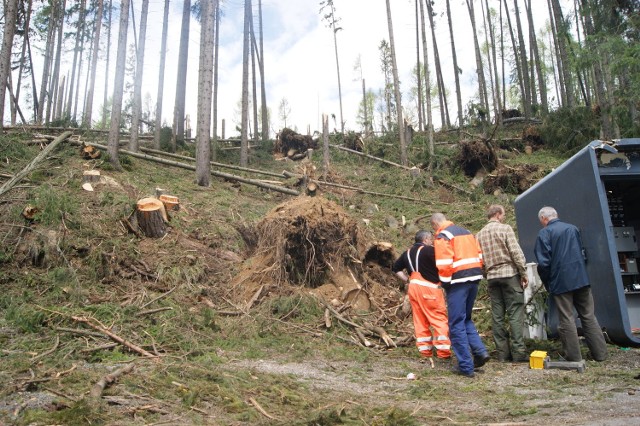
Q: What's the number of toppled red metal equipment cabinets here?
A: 0